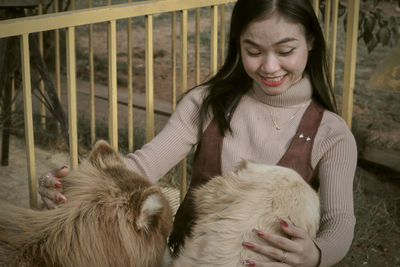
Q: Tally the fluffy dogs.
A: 2